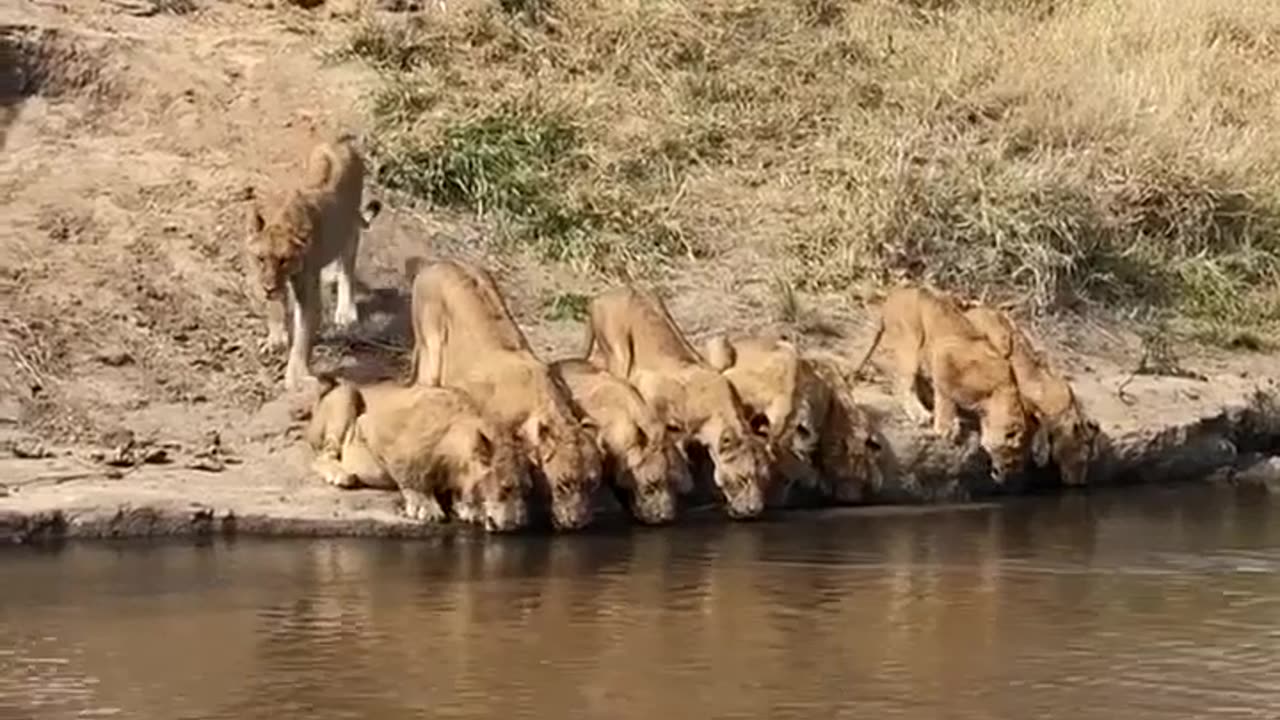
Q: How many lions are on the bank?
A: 9